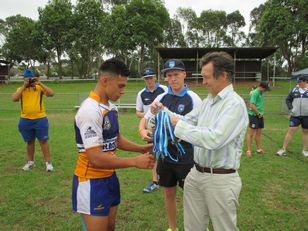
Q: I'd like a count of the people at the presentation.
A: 7